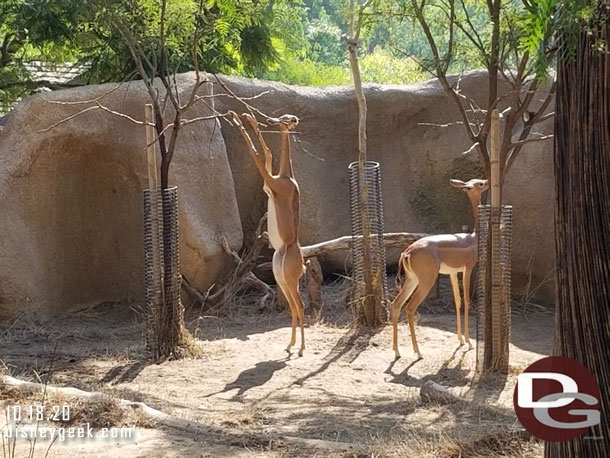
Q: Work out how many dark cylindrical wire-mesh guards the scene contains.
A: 3